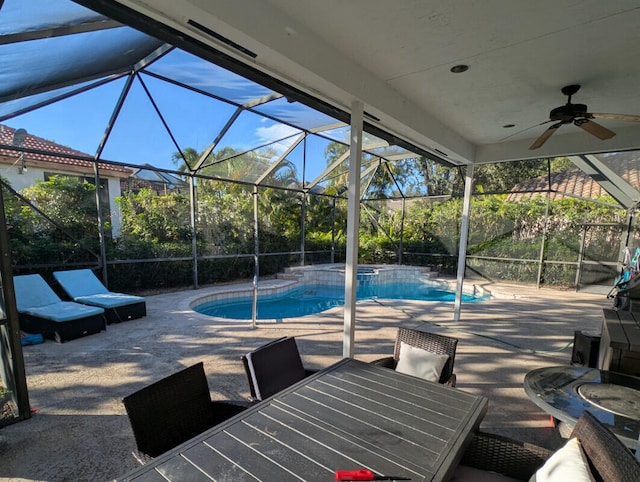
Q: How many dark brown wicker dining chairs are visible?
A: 4